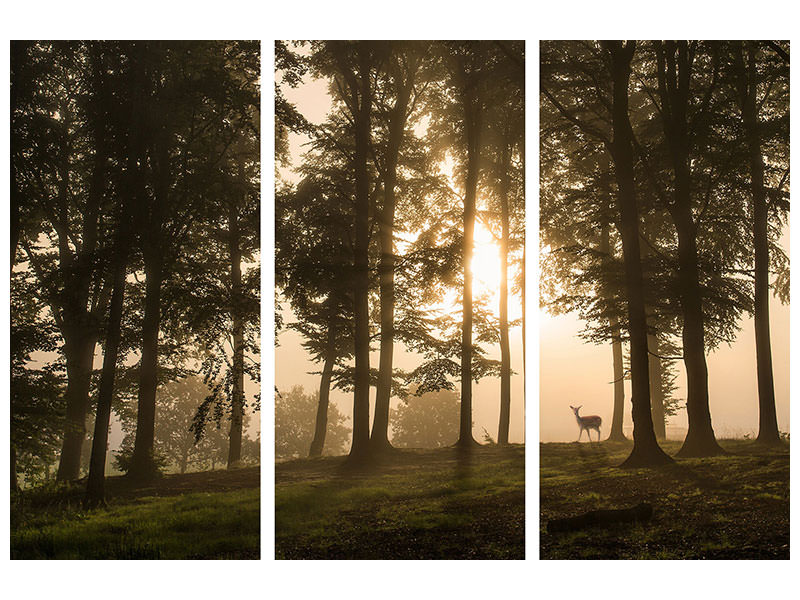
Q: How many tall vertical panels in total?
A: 3